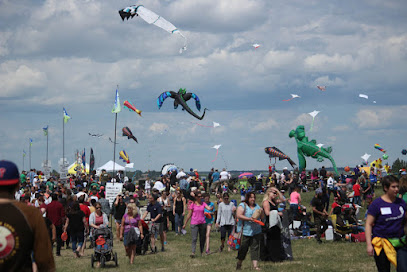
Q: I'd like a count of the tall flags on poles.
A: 5